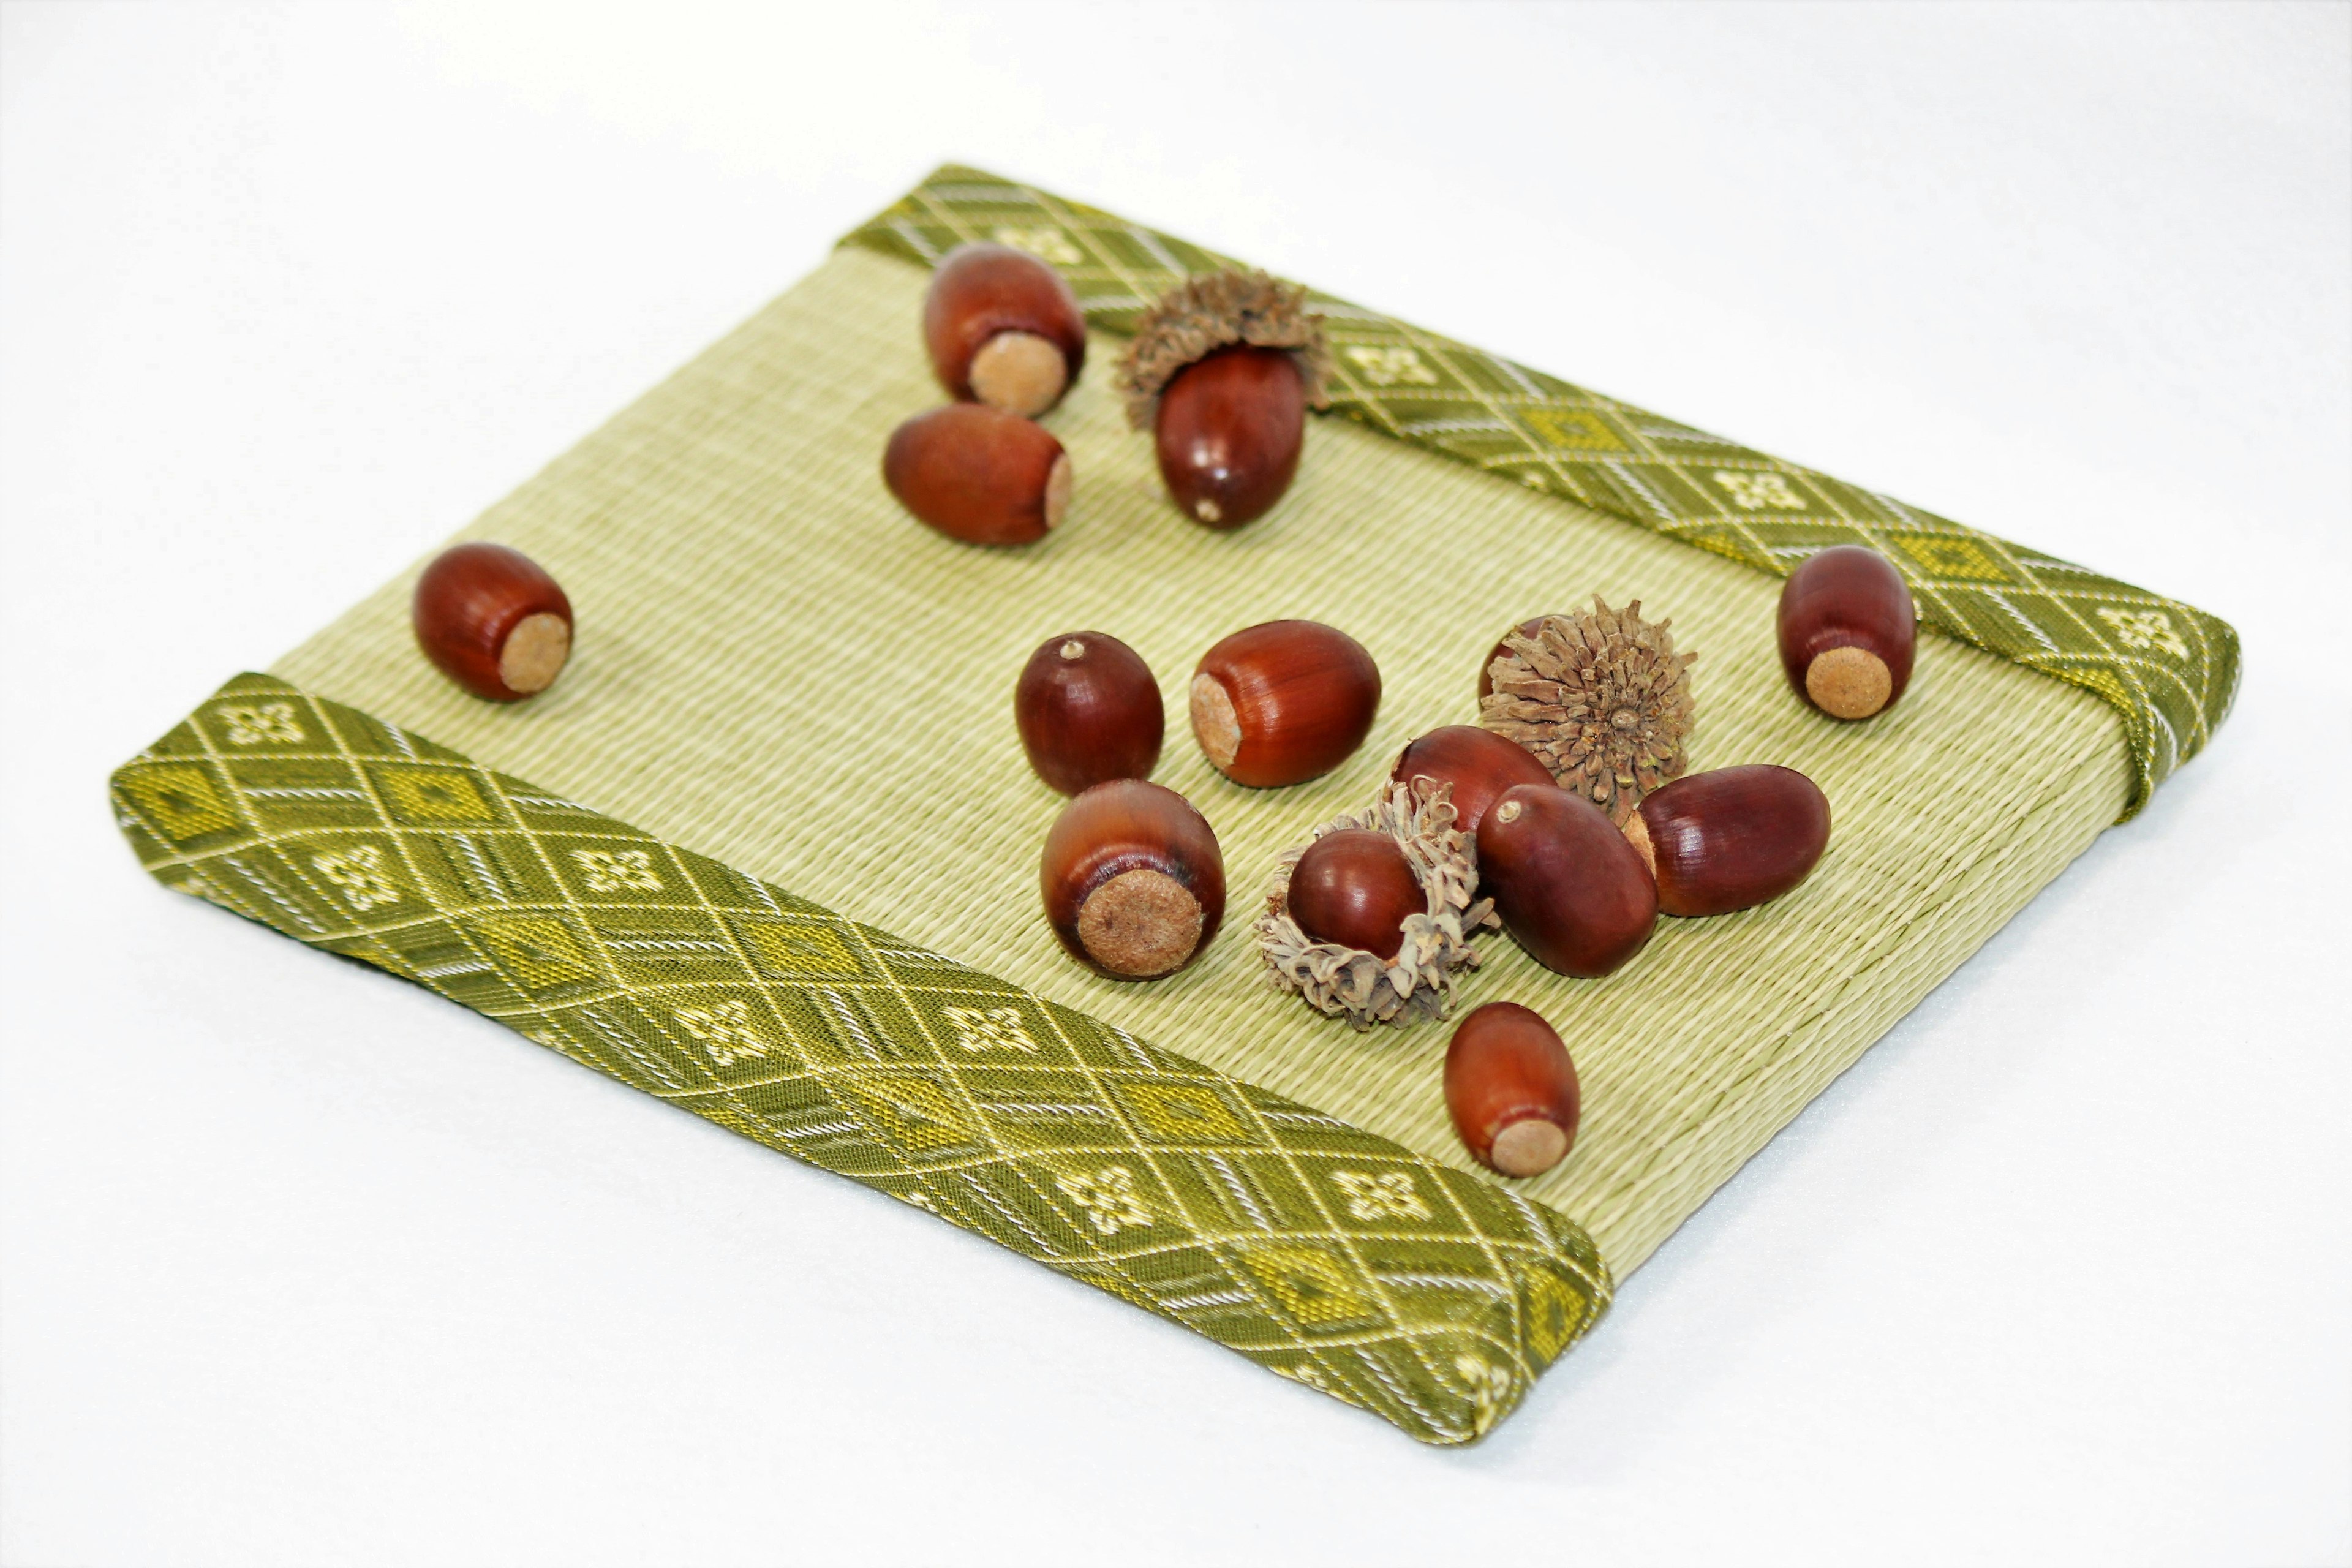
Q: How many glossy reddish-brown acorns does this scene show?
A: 14